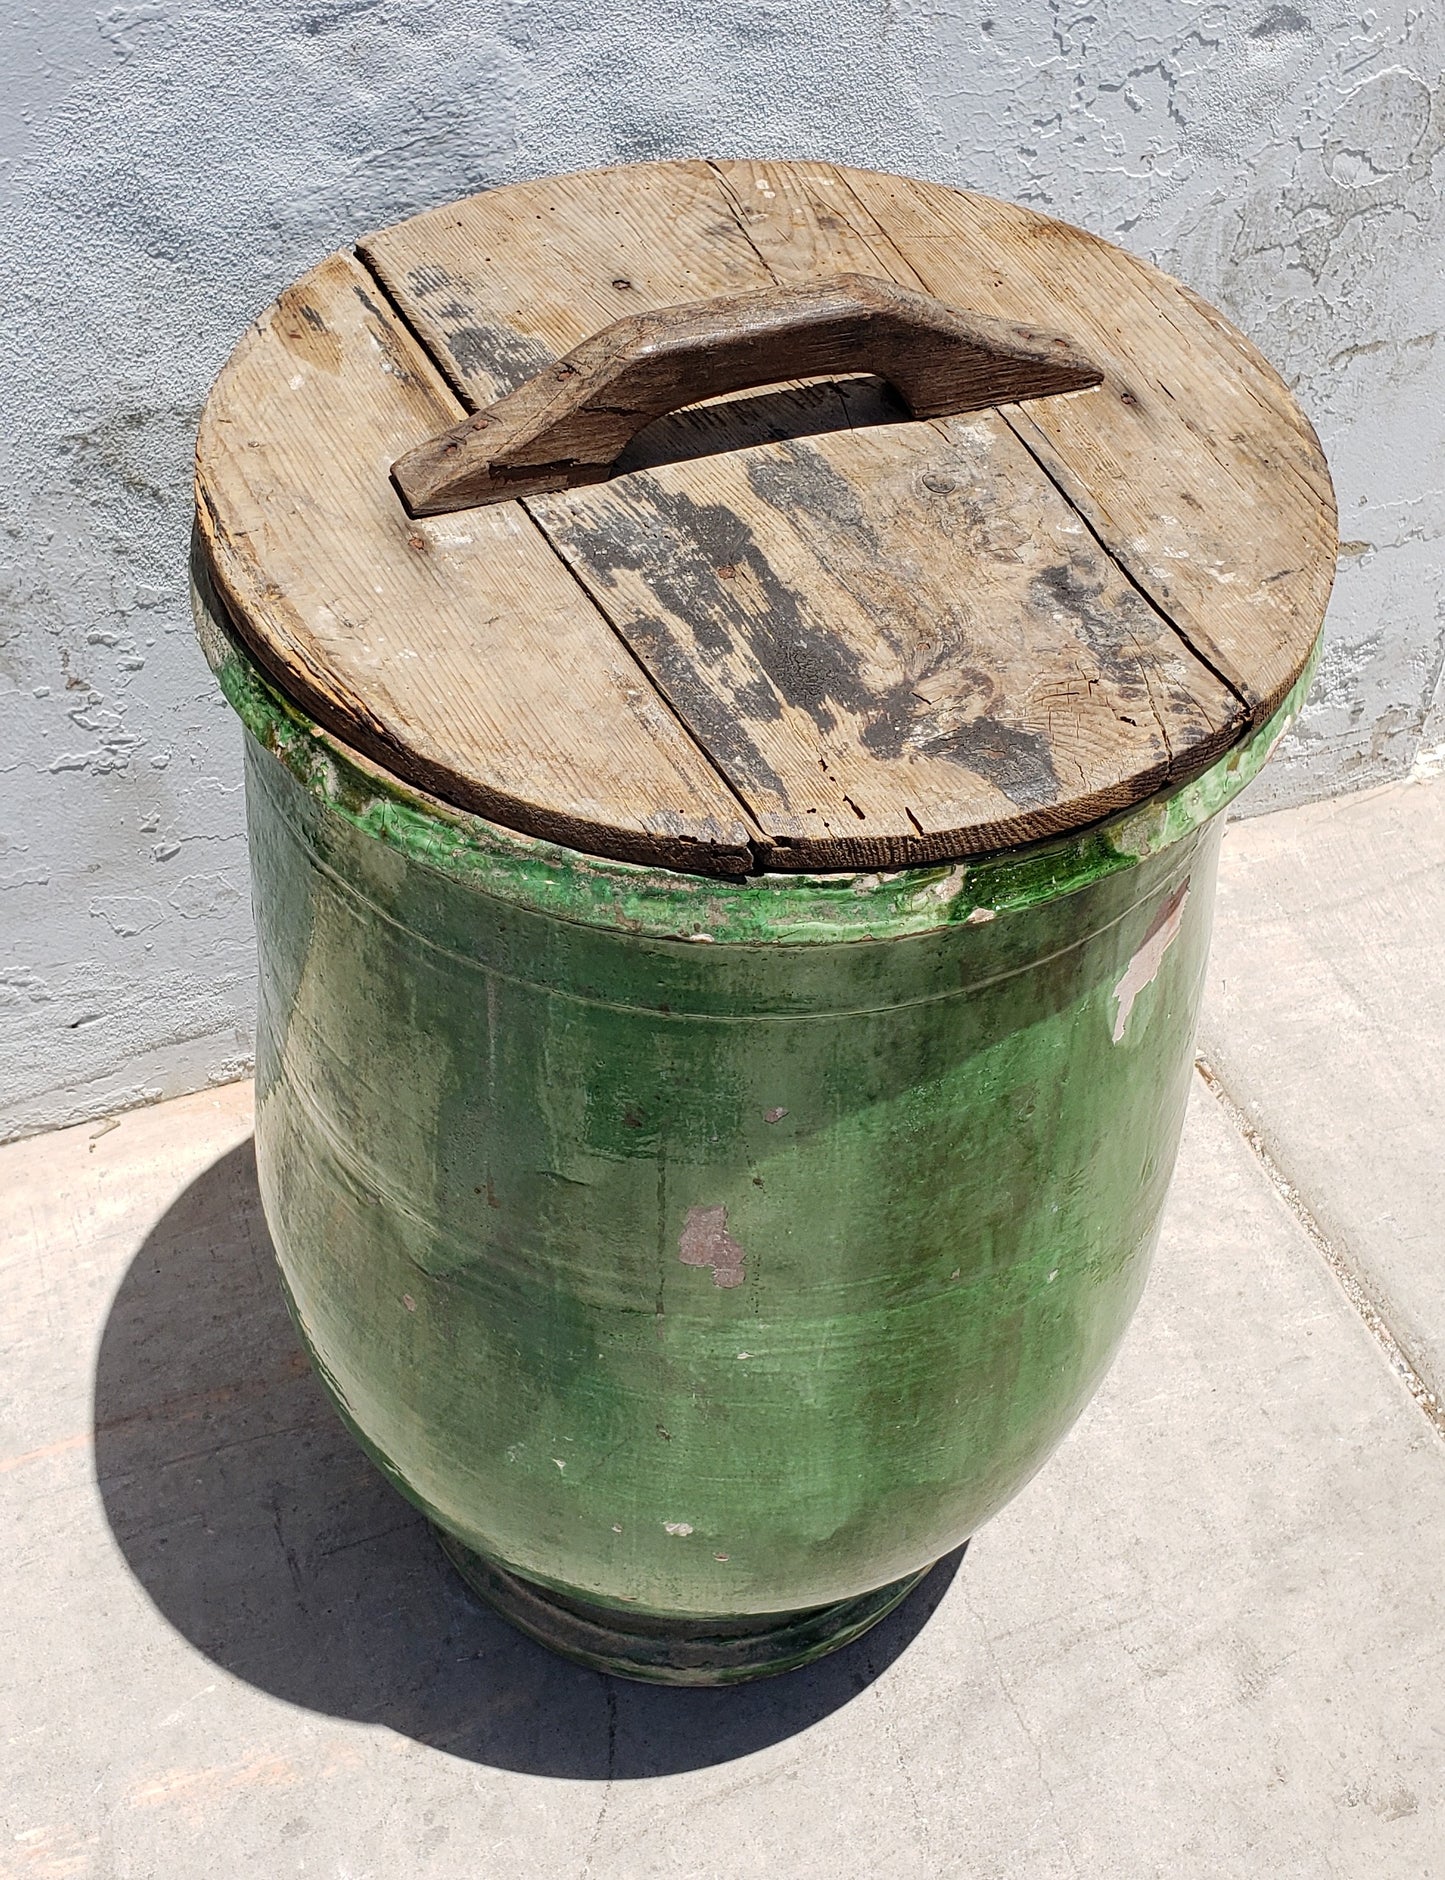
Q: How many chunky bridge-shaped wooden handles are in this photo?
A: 1